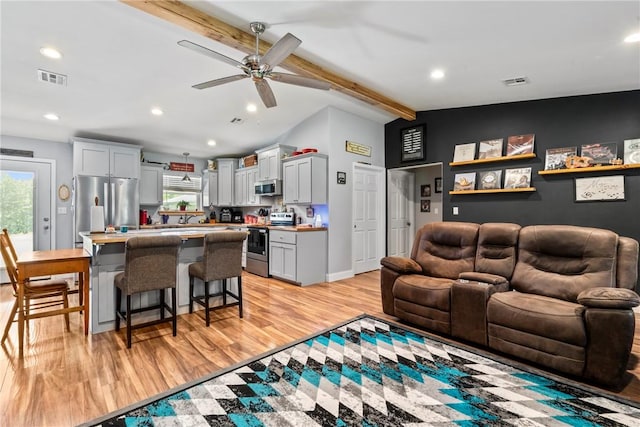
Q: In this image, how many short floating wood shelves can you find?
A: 2